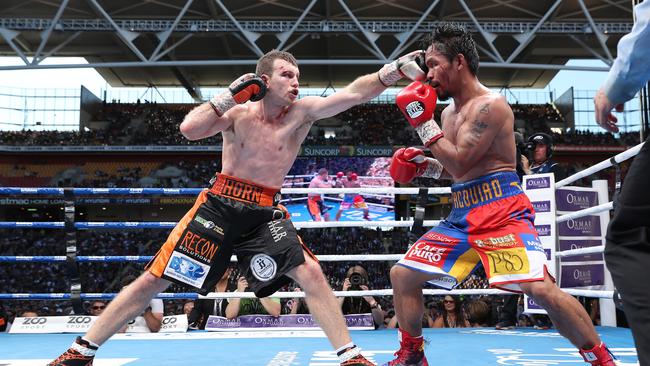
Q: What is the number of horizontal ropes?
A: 4